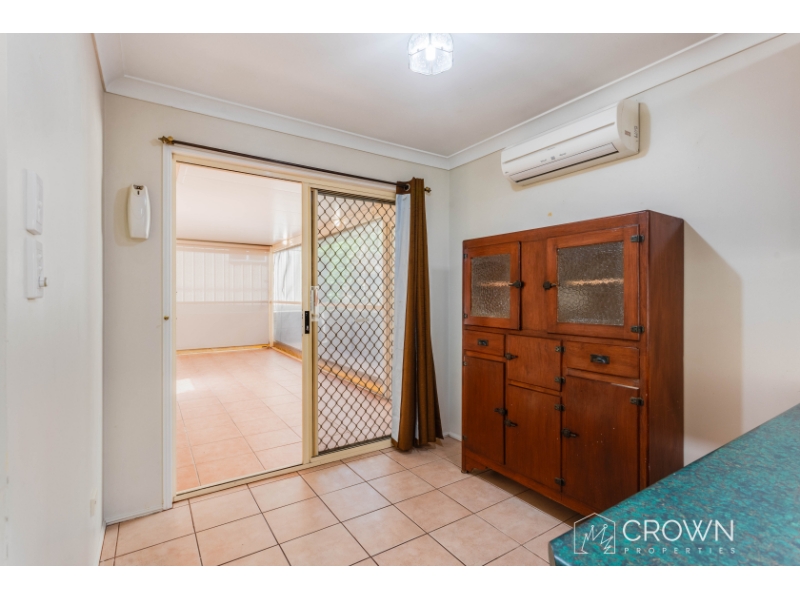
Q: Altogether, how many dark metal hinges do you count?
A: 11